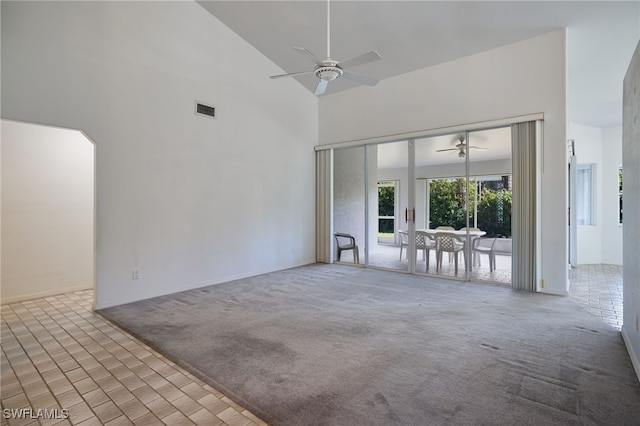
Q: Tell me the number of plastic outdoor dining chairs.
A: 7